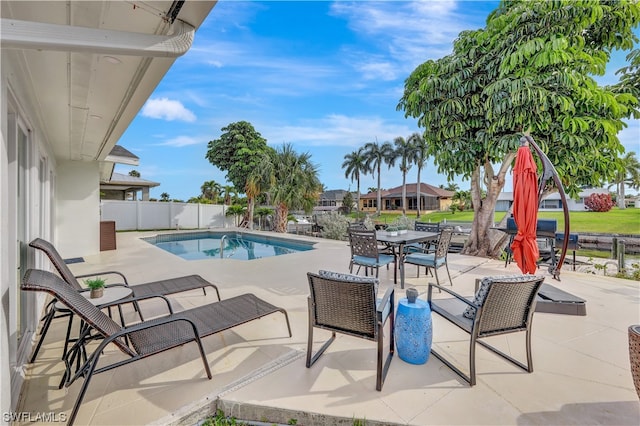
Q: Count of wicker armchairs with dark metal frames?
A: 2